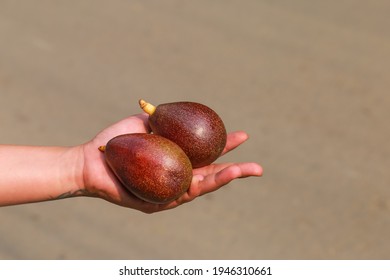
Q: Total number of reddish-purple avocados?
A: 2